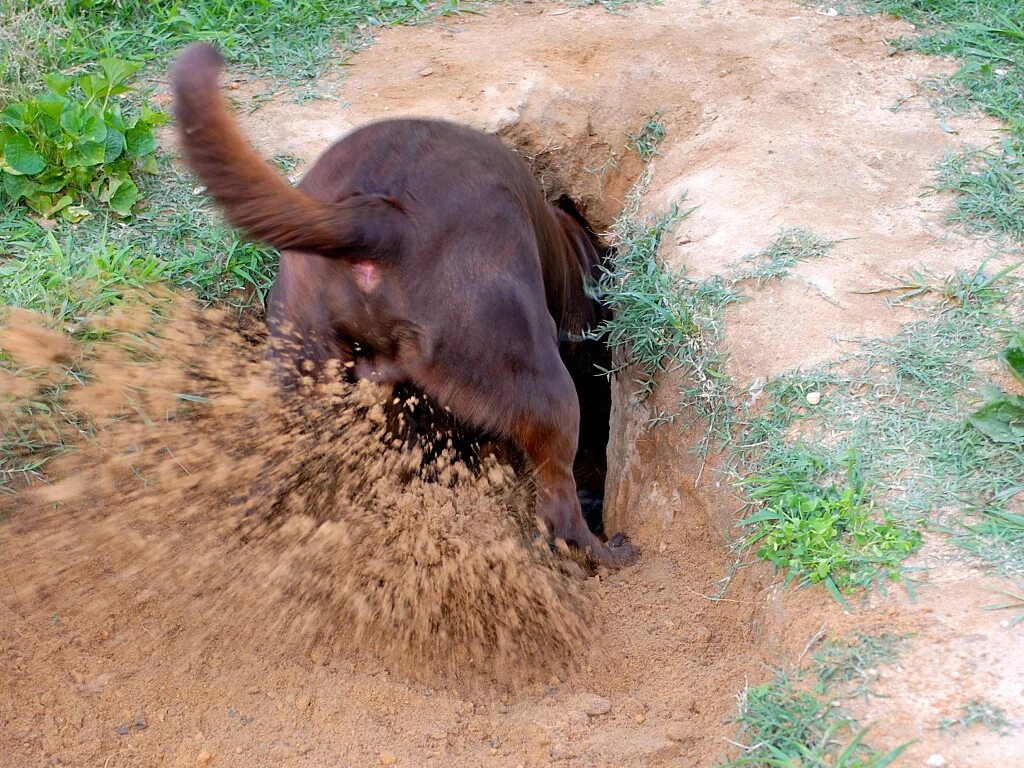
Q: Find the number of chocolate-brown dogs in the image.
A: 1